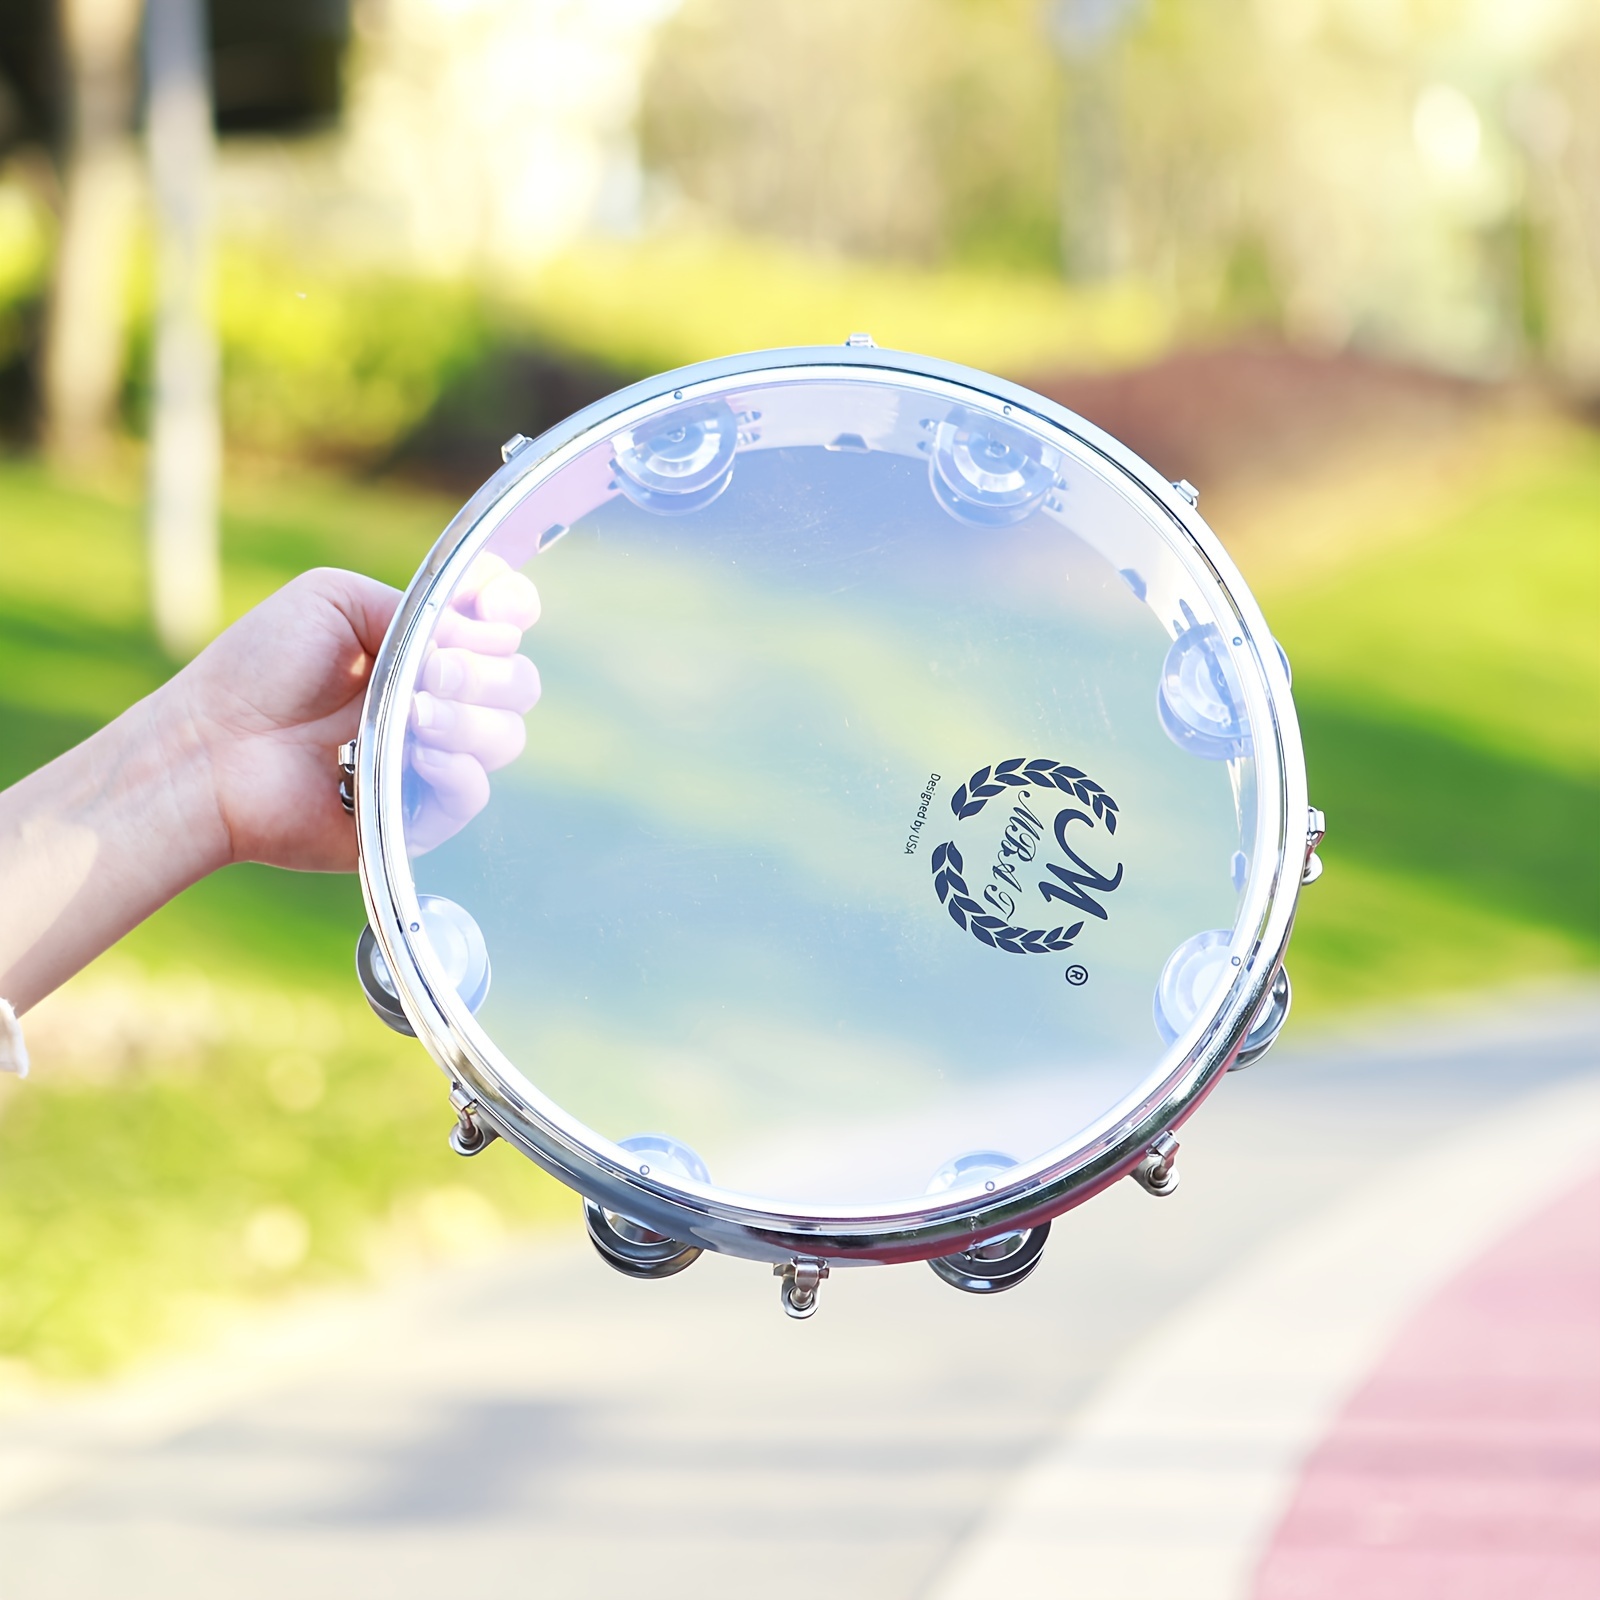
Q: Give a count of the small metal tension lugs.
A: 8